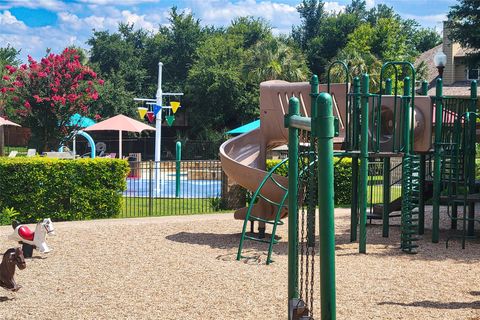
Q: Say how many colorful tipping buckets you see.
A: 5